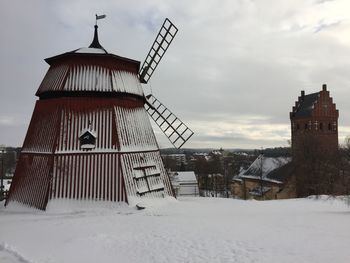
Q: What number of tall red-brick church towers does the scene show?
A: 1